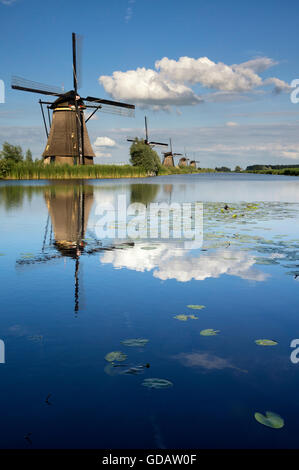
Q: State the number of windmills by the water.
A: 5